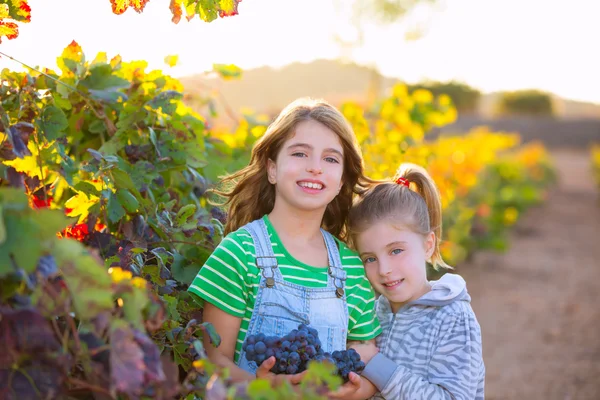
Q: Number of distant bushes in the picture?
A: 2